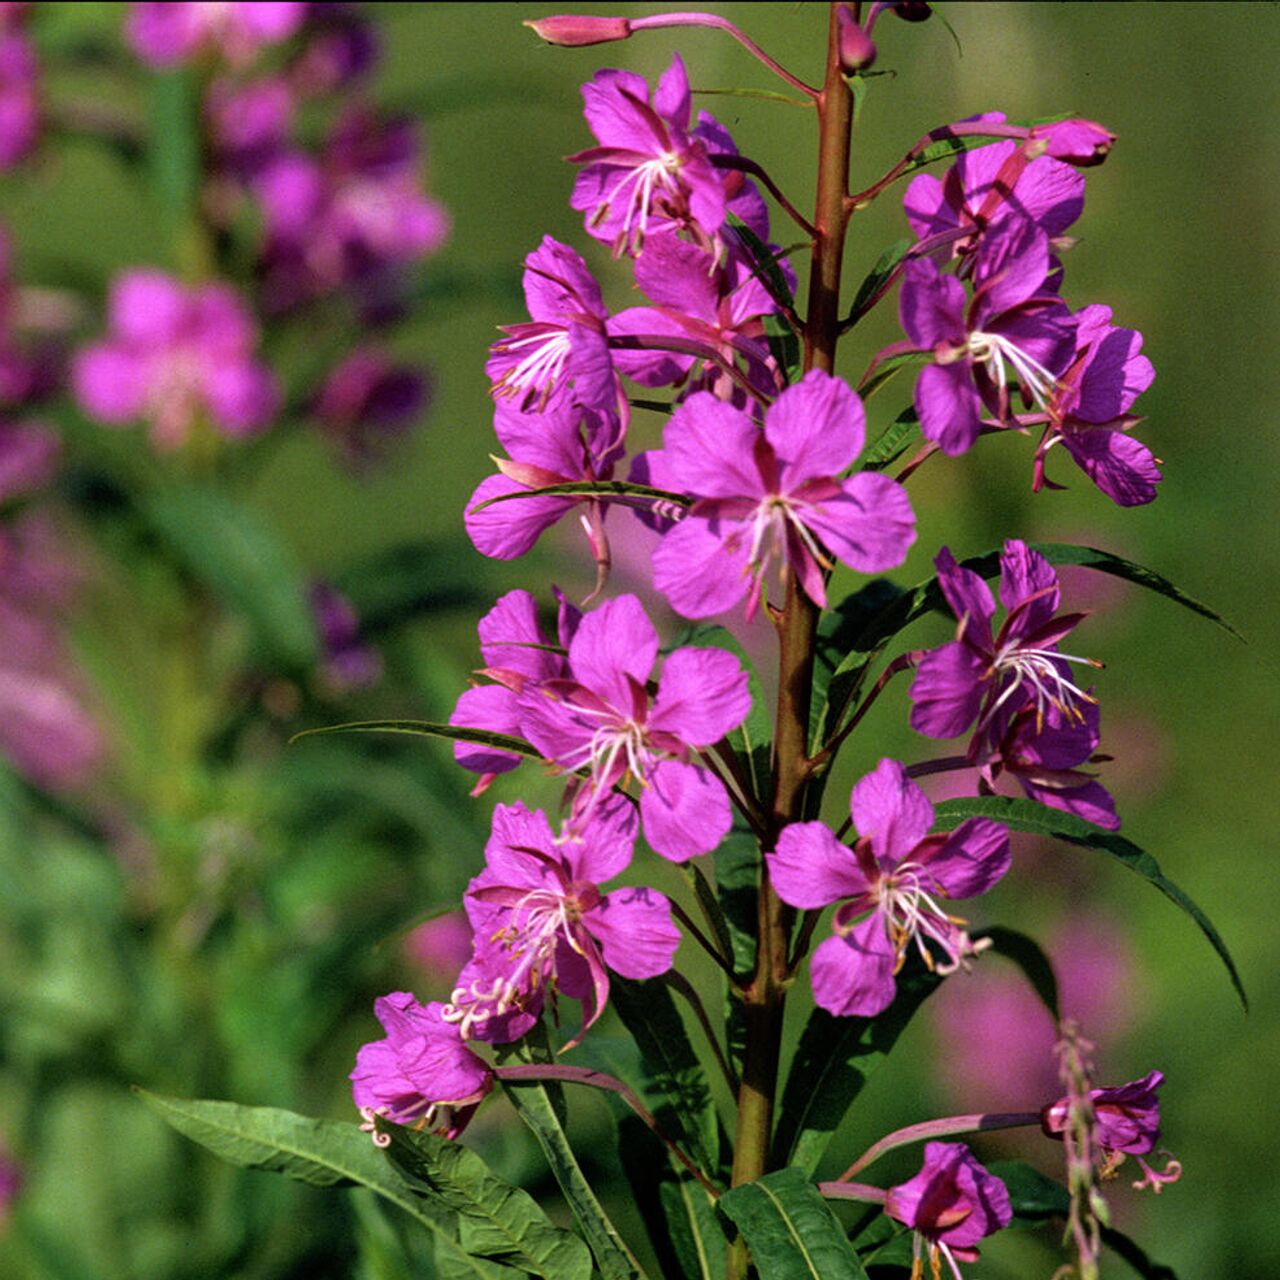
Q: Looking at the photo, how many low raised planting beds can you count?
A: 0